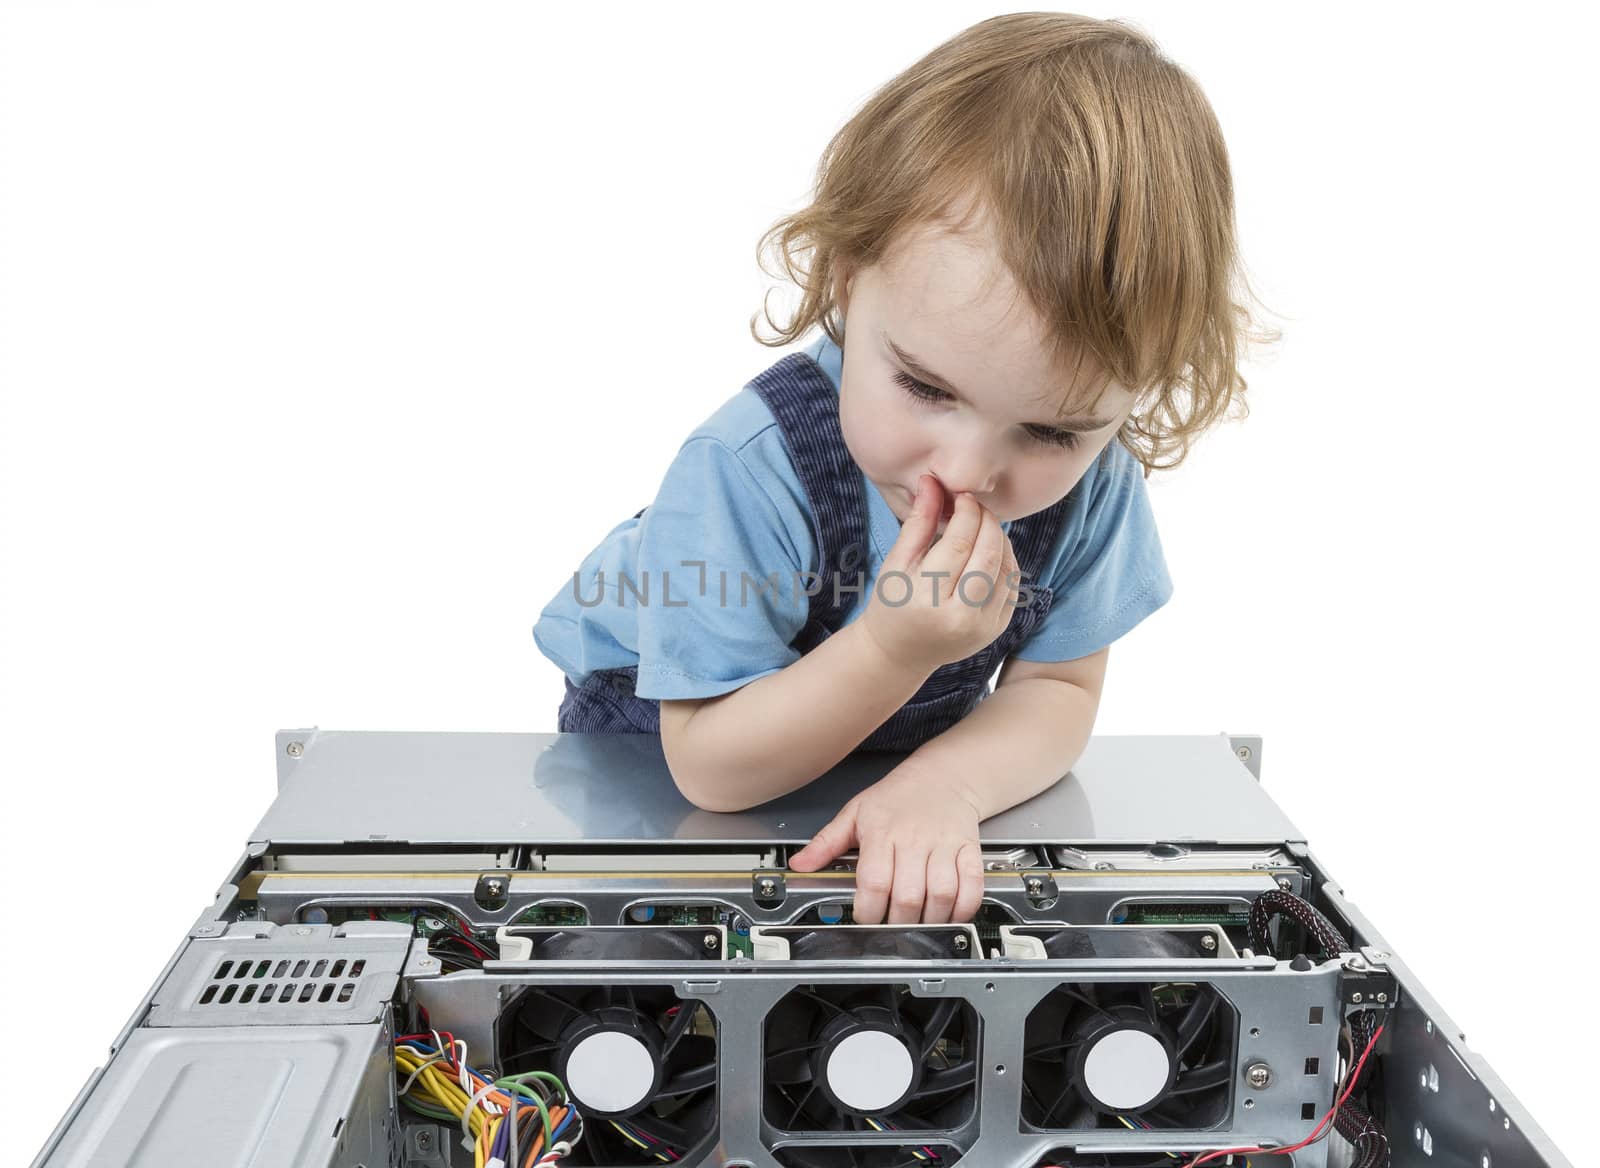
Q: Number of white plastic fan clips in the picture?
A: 3